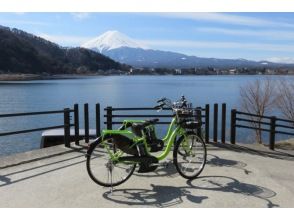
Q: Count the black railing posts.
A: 11